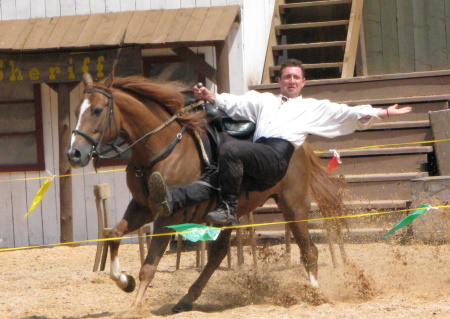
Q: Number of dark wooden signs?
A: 1